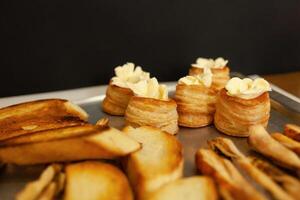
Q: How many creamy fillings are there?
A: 5